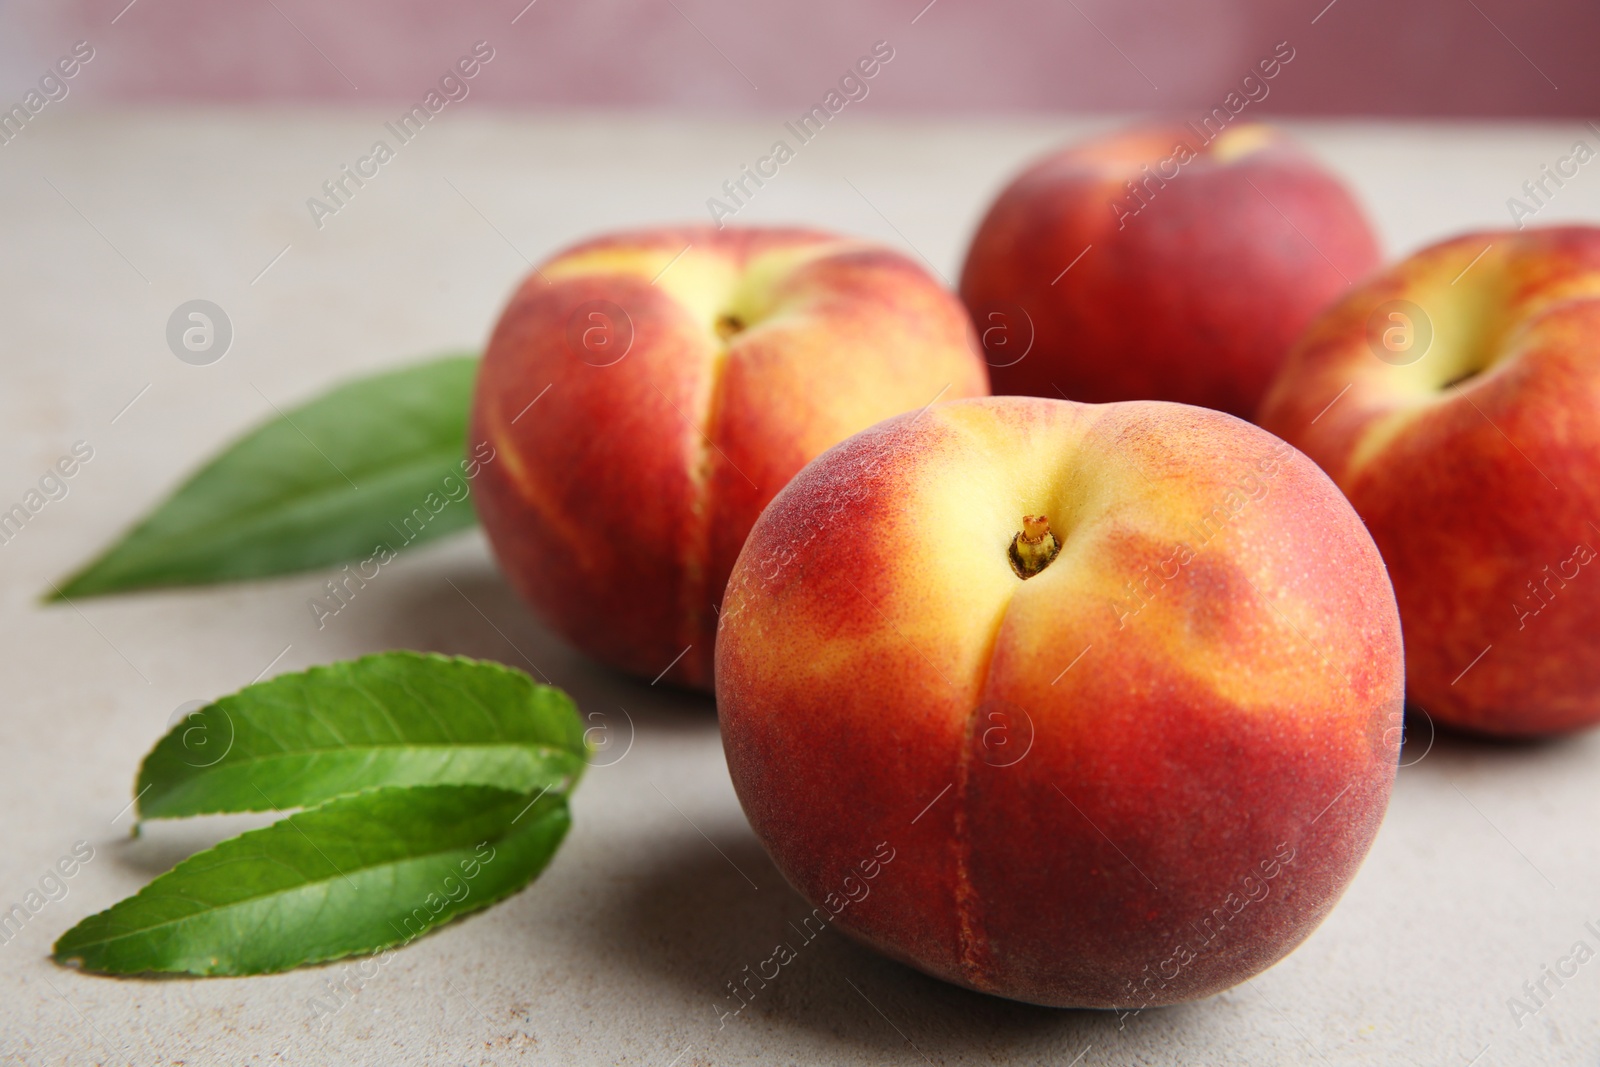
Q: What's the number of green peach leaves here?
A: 3